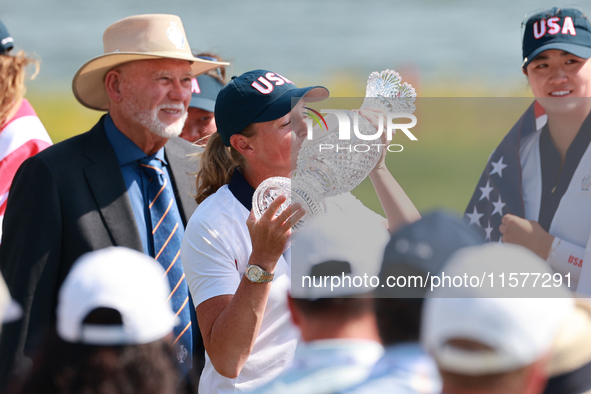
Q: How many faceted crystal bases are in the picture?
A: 1